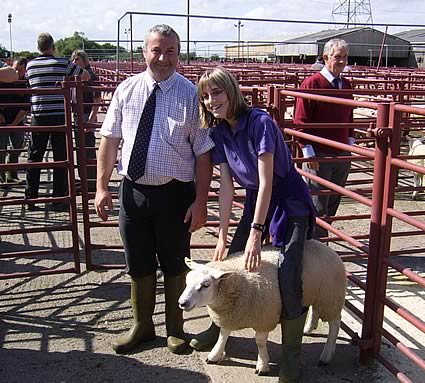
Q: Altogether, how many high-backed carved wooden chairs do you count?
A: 0